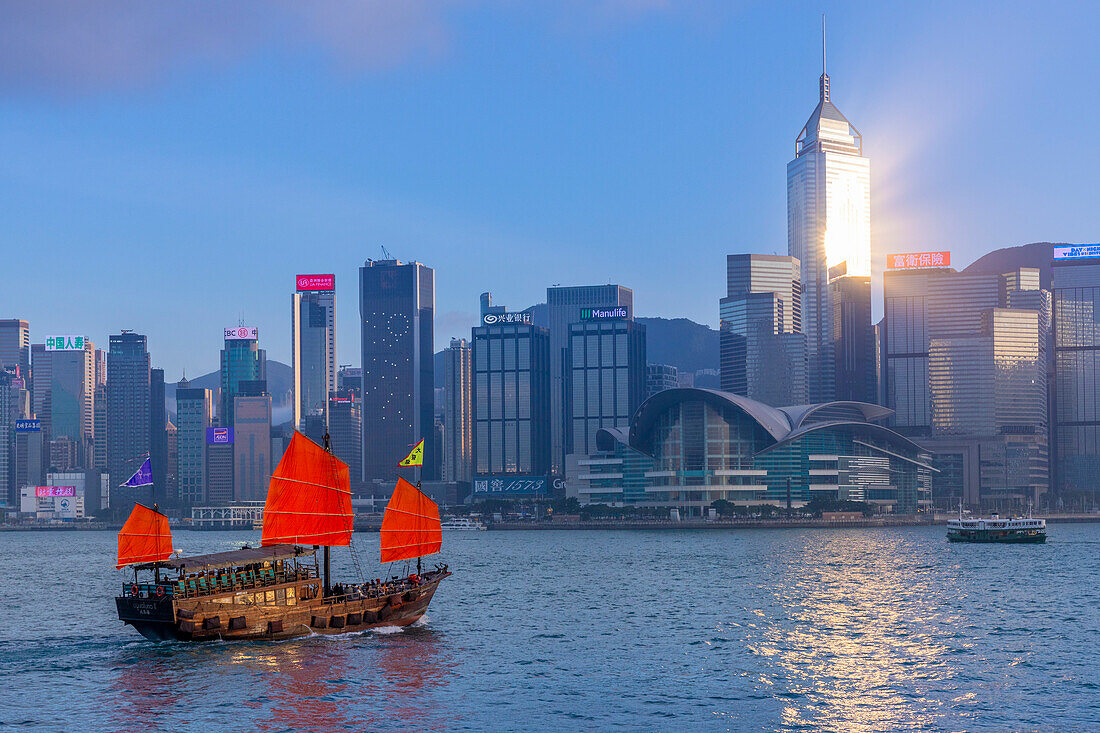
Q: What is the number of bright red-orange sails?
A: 3